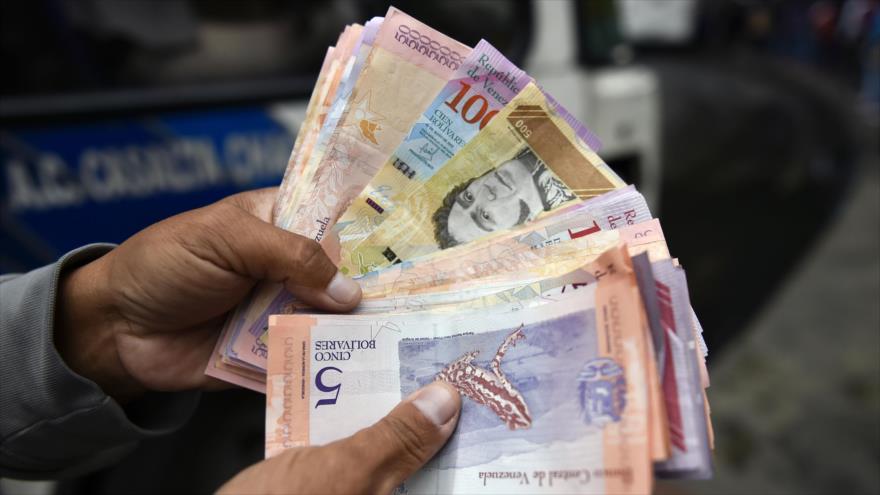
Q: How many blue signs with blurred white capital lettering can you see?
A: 1